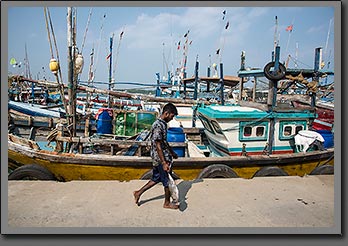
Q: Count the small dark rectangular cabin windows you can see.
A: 4